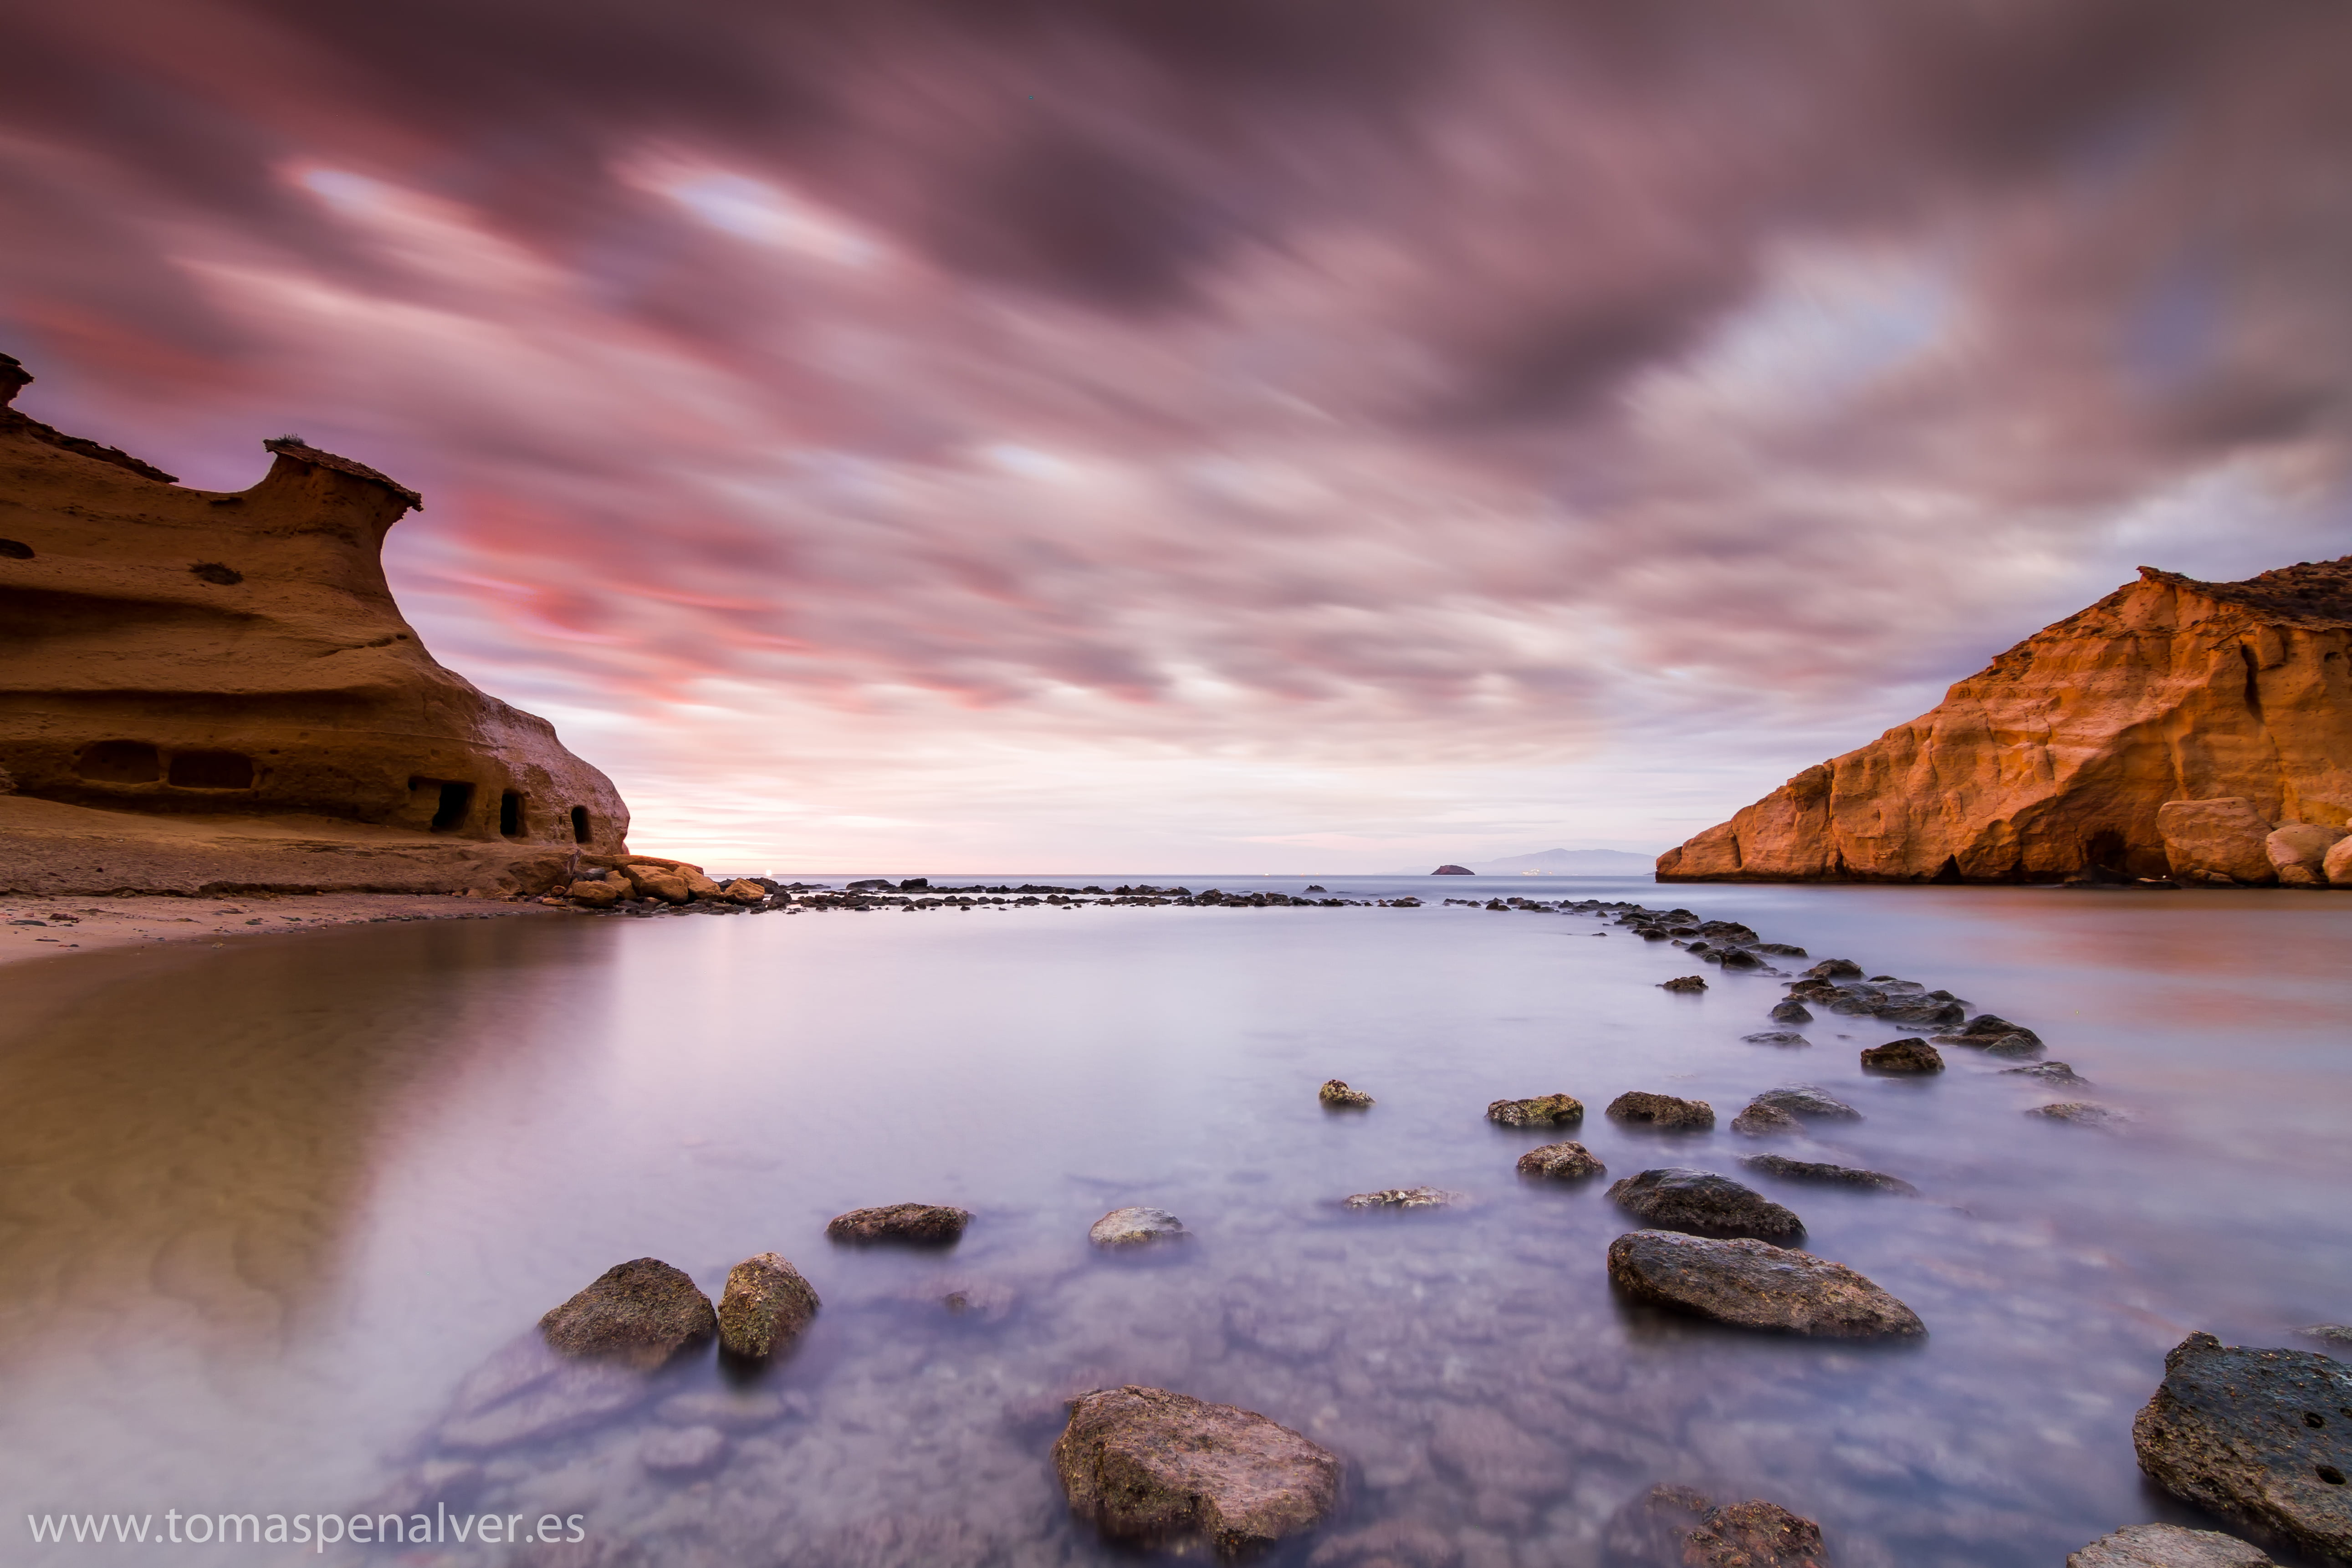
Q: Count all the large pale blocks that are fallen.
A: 3